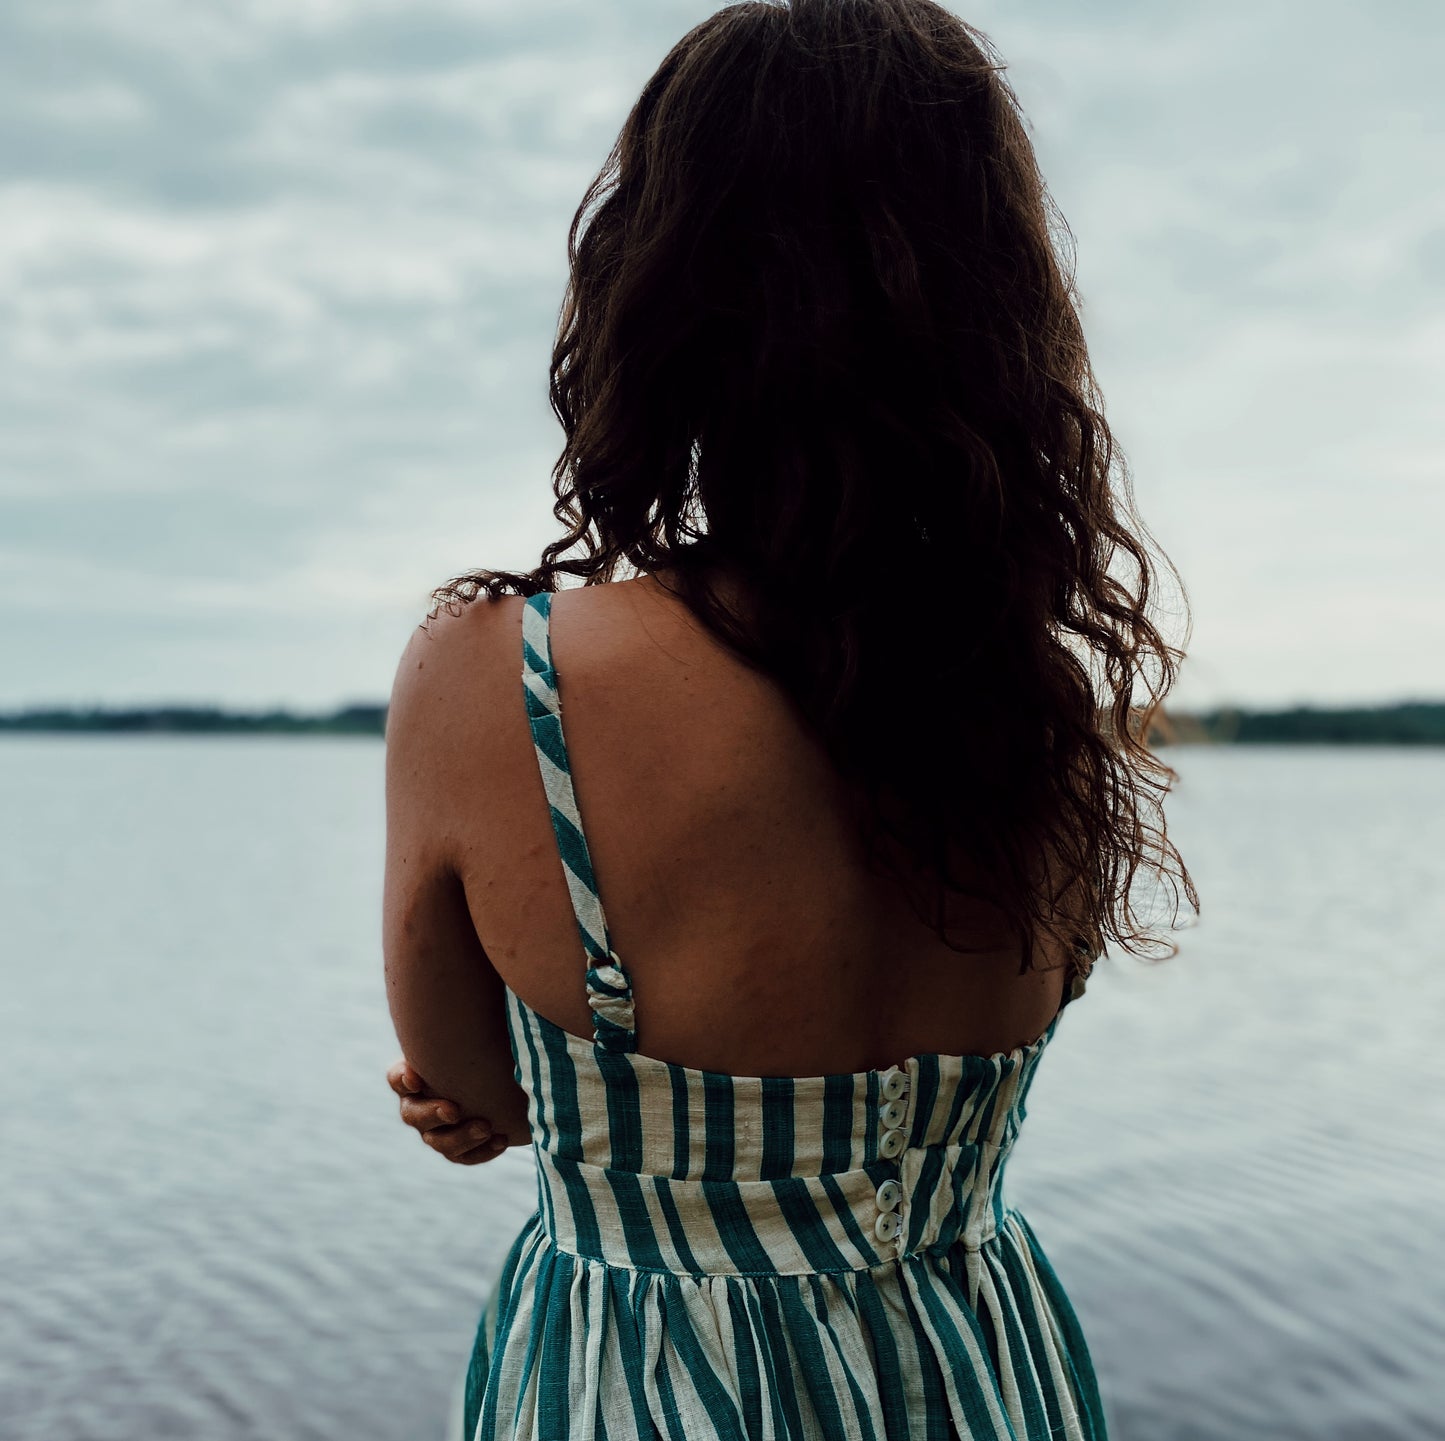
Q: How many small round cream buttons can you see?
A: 5